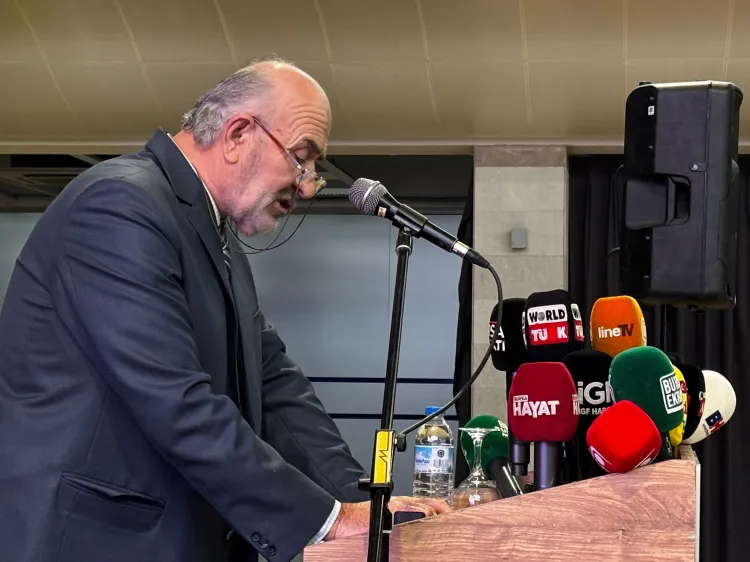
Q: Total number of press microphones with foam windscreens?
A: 11